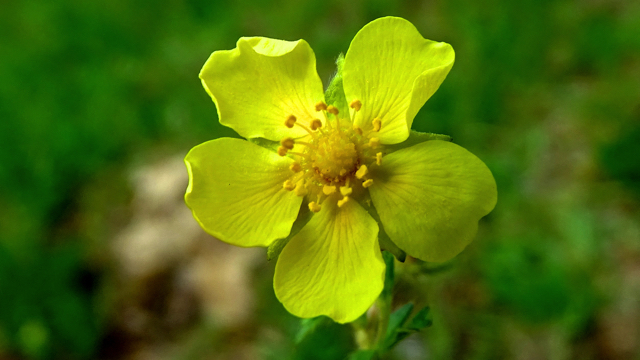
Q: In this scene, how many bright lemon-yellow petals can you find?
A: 5